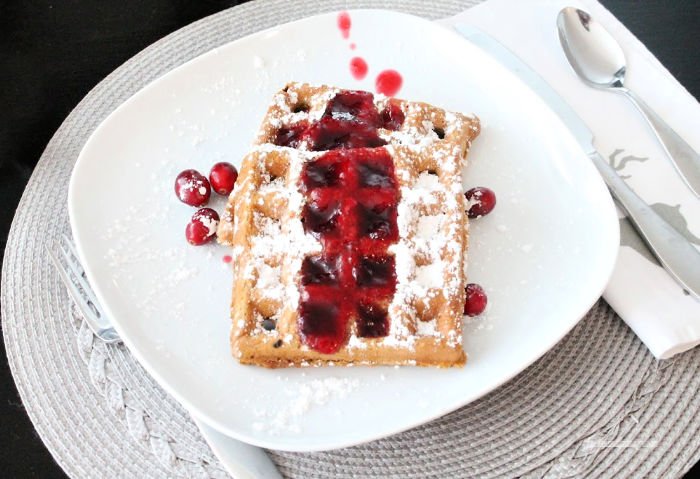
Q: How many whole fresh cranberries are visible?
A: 5